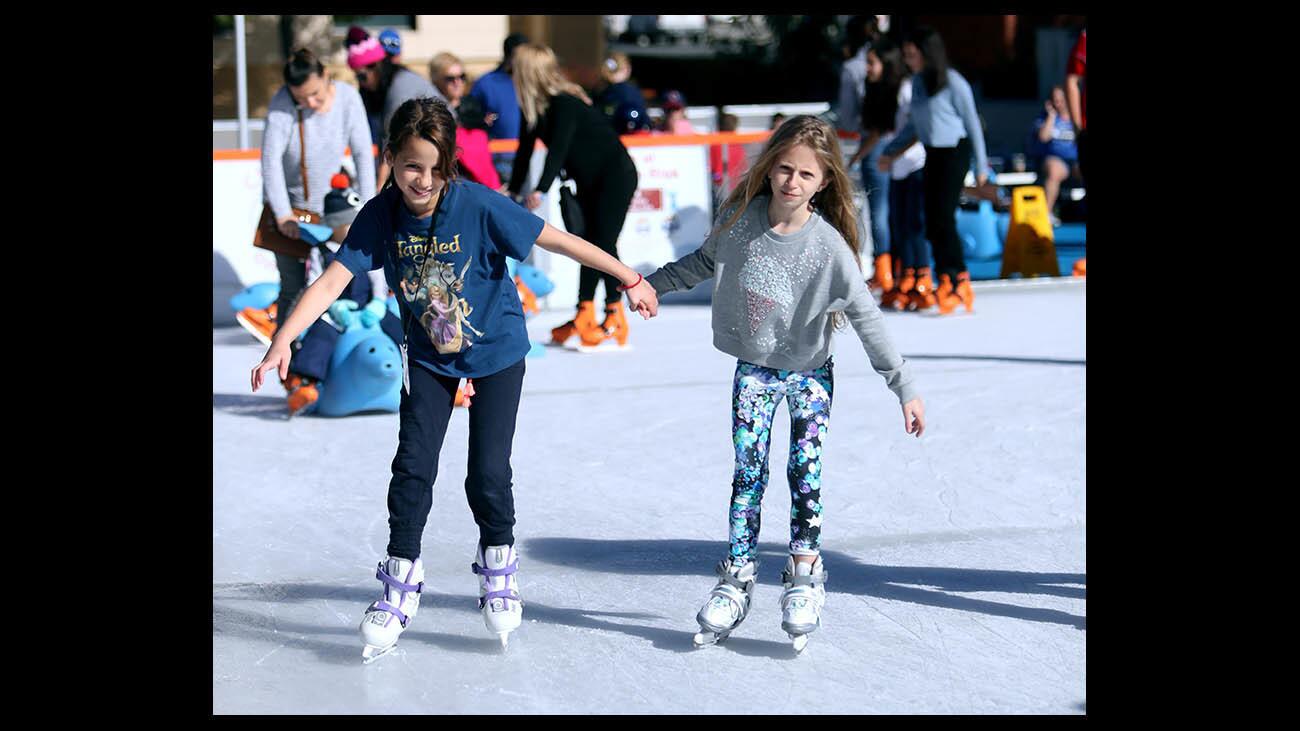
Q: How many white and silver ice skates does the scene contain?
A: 2